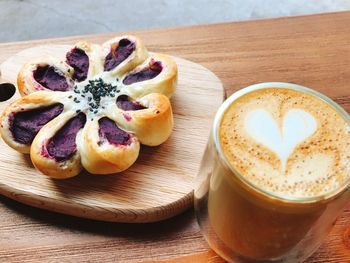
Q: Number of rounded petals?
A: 8